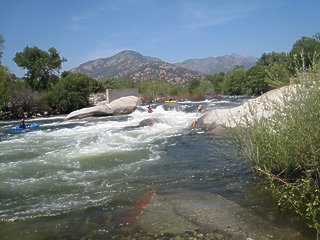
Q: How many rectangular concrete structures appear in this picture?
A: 1